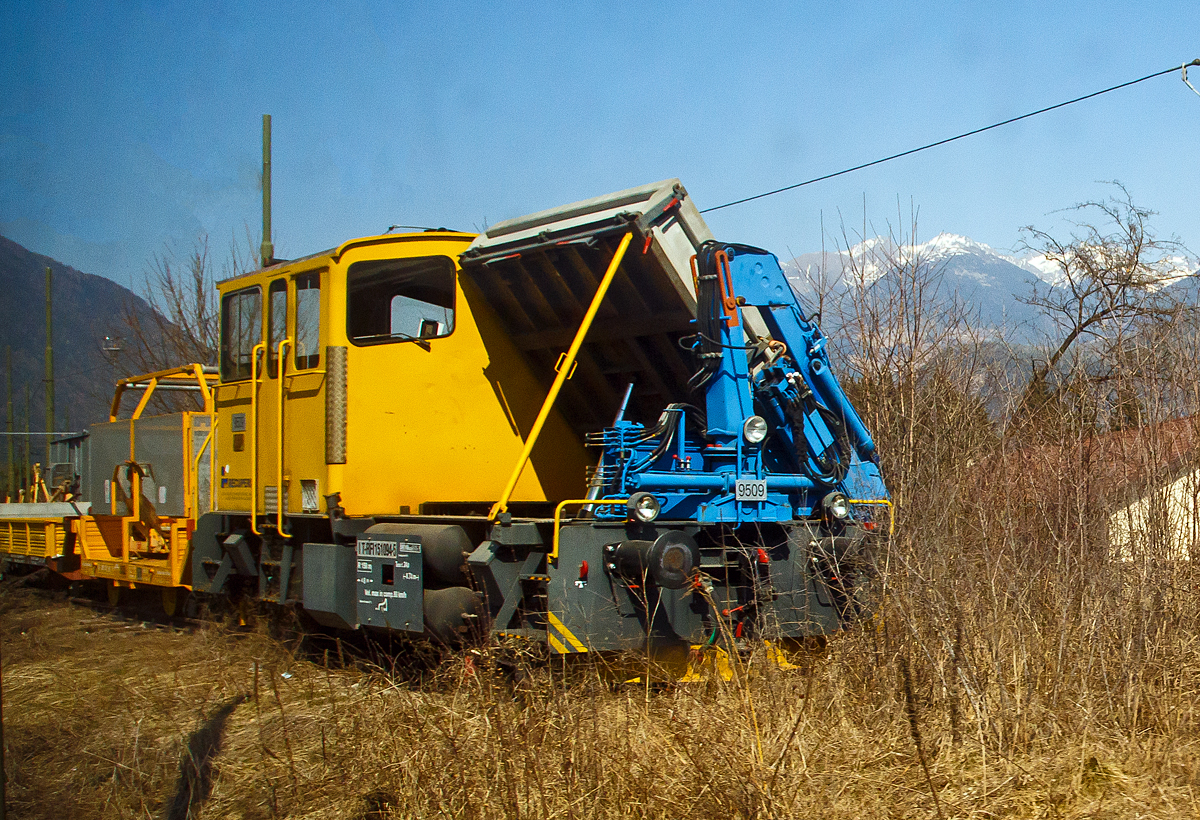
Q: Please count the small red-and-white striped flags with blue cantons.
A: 0